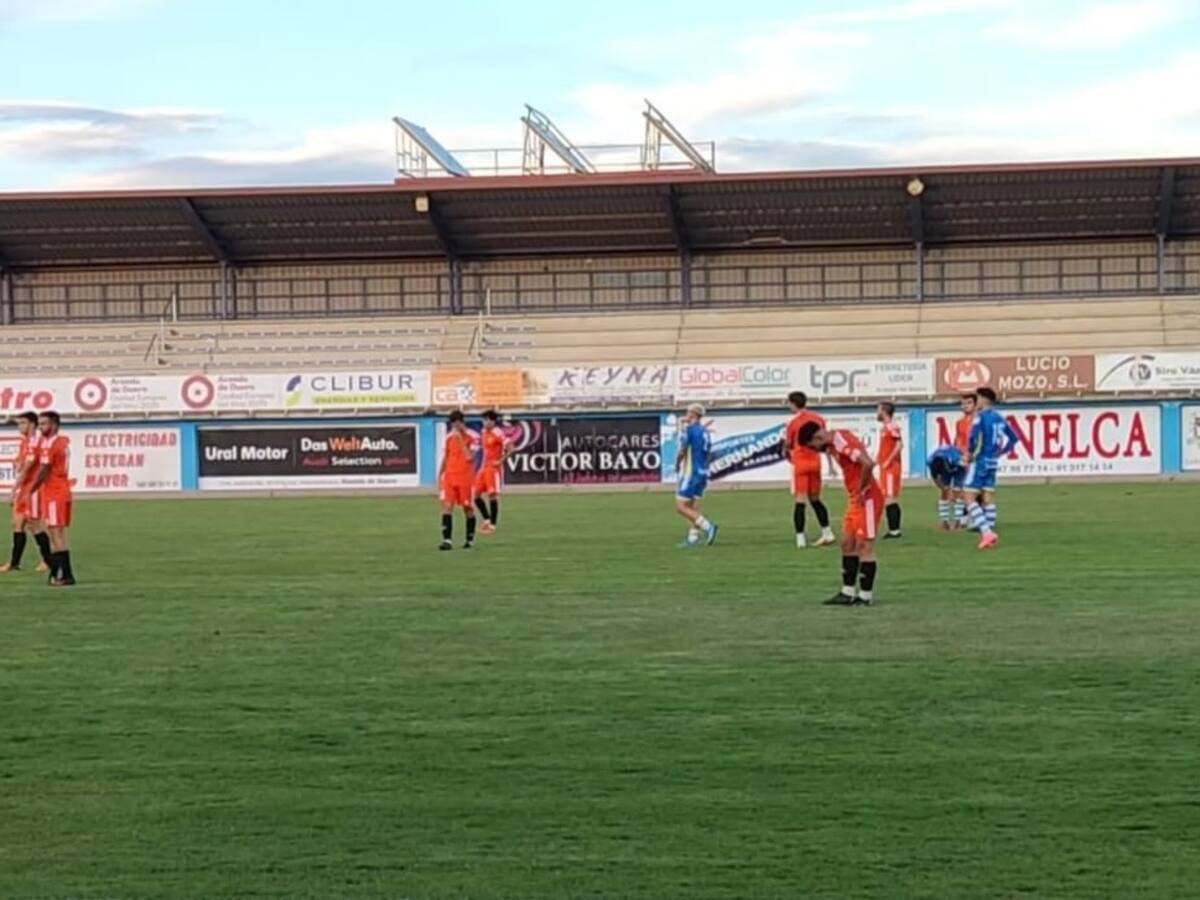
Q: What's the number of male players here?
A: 11